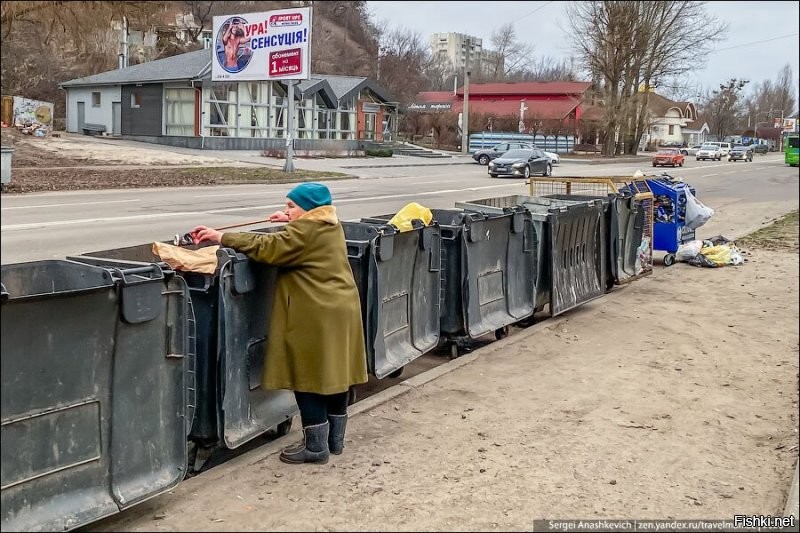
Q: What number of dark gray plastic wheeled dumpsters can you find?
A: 6